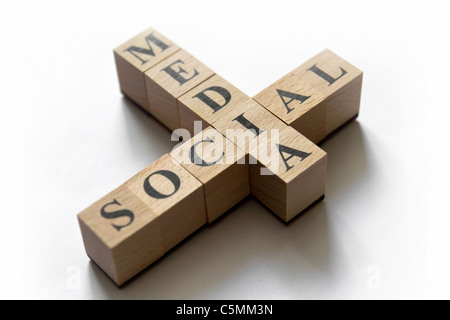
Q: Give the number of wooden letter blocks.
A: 10